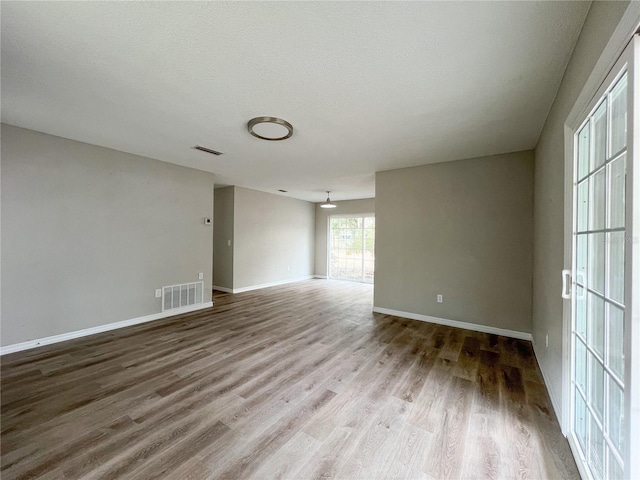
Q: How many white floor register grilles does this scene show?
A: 1